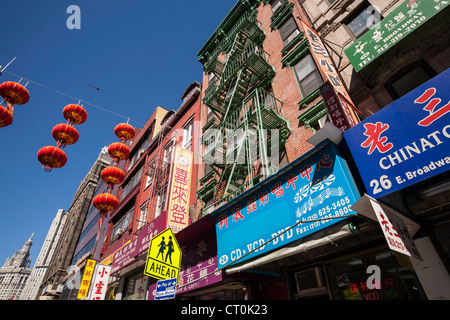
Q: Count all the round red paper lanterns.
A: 9